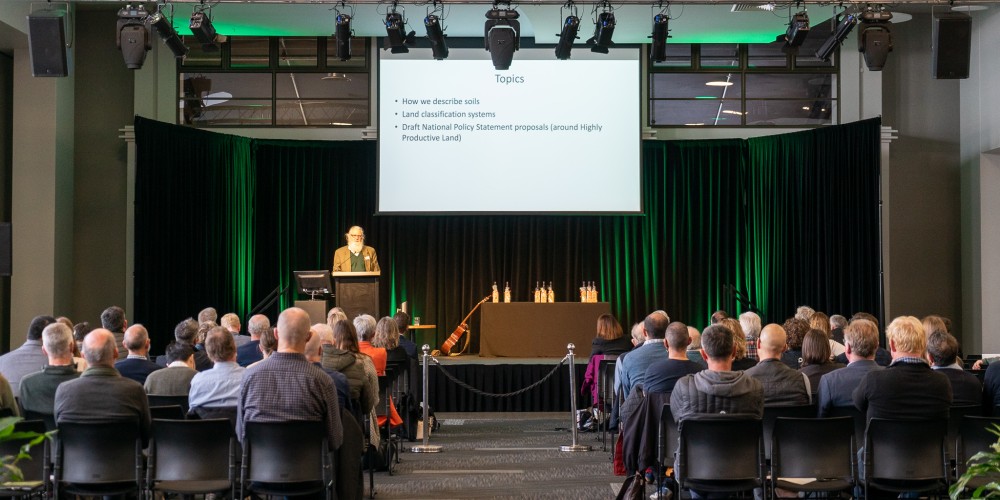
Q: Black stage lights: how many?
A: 13